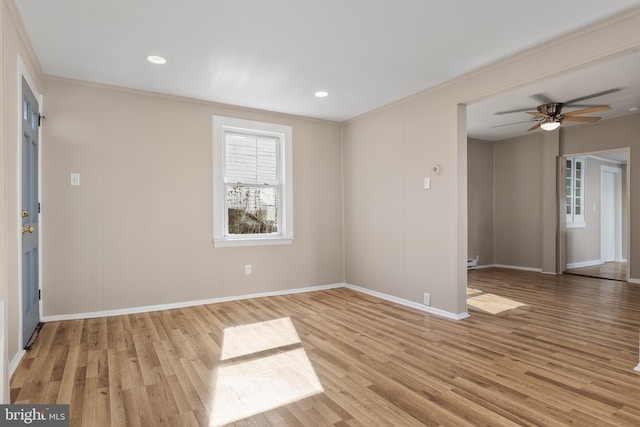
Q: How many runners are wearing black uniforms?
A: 0